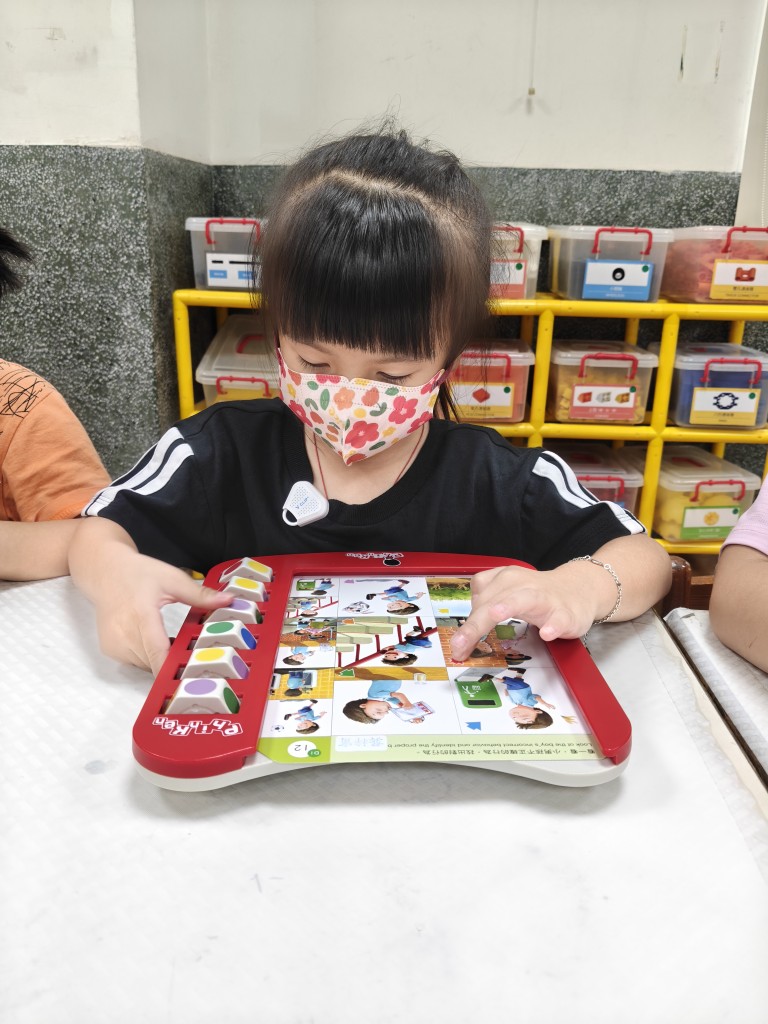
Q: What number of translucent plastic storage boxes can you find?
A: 10